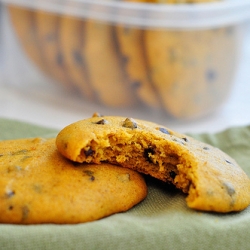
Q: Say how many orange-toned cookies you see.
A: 8